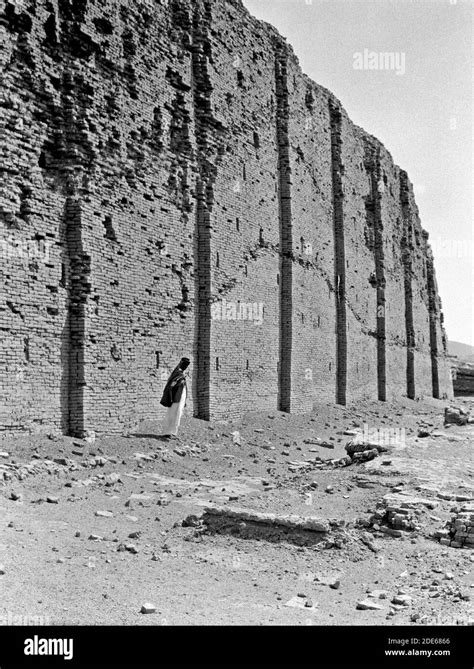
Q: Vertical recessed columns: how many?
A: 7